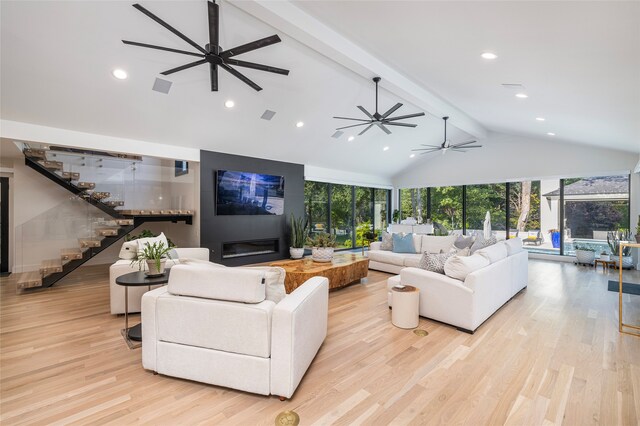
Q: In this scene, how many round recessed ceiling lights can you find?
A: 10